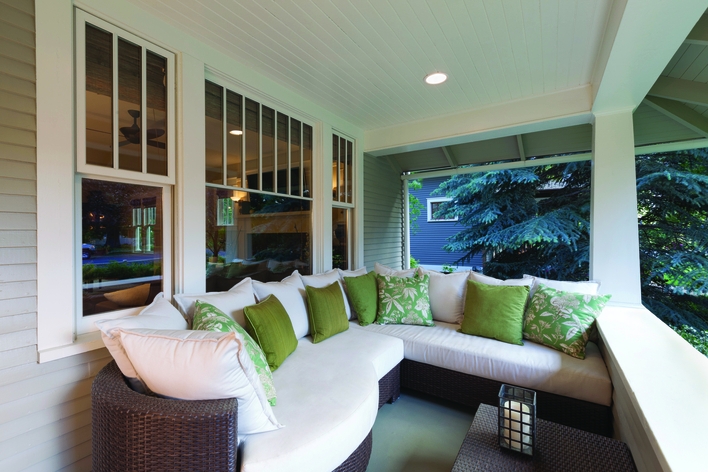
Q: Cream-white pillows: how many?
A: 10